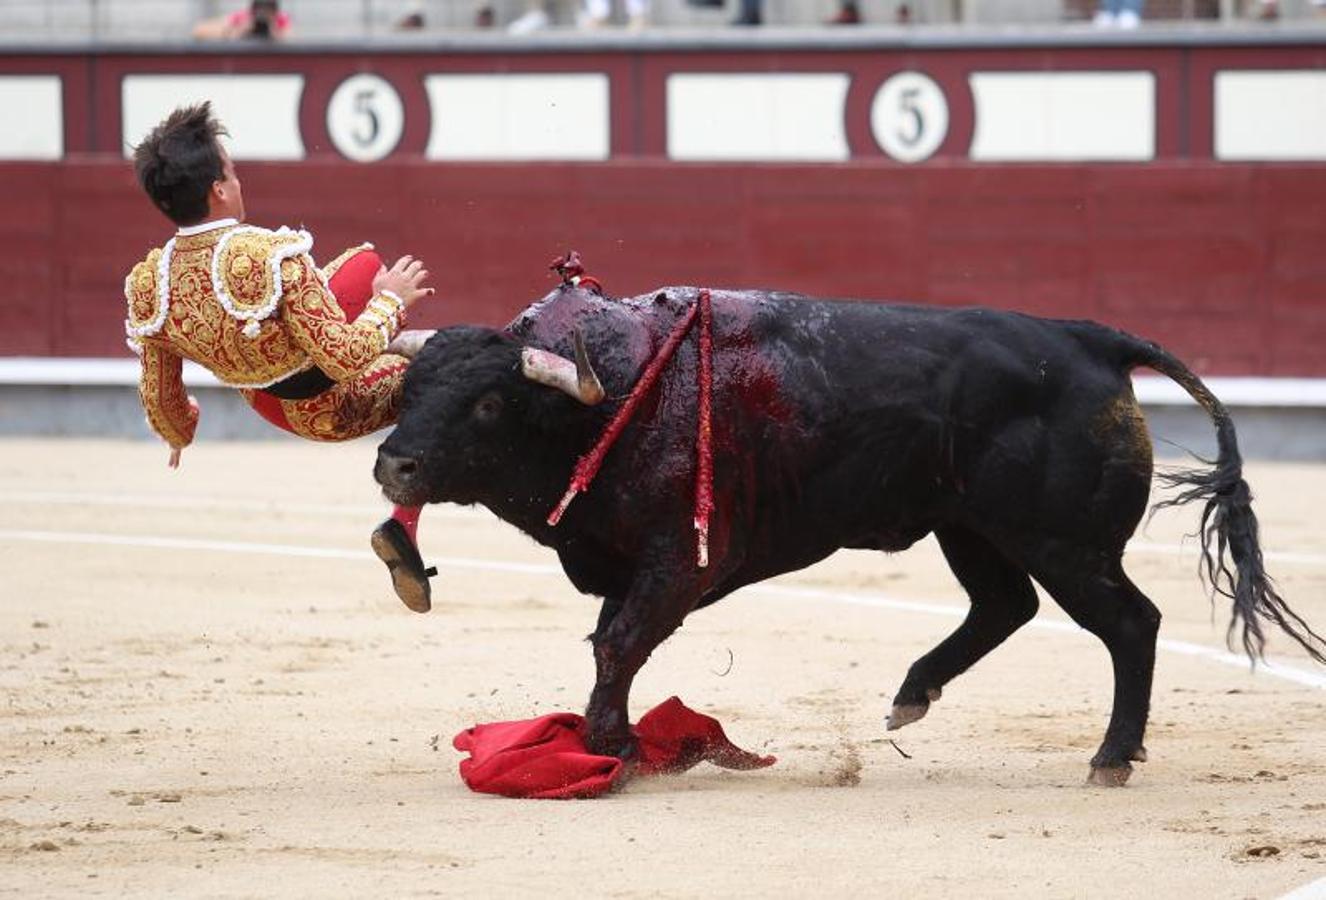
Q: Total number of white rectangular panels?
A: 6